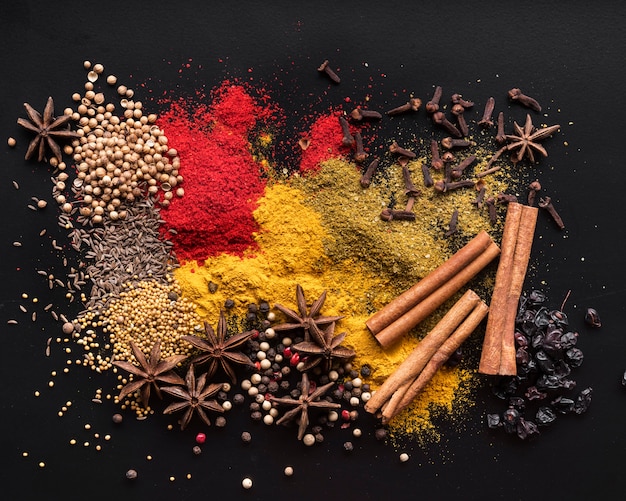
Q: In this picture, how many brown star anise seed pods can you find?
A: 8